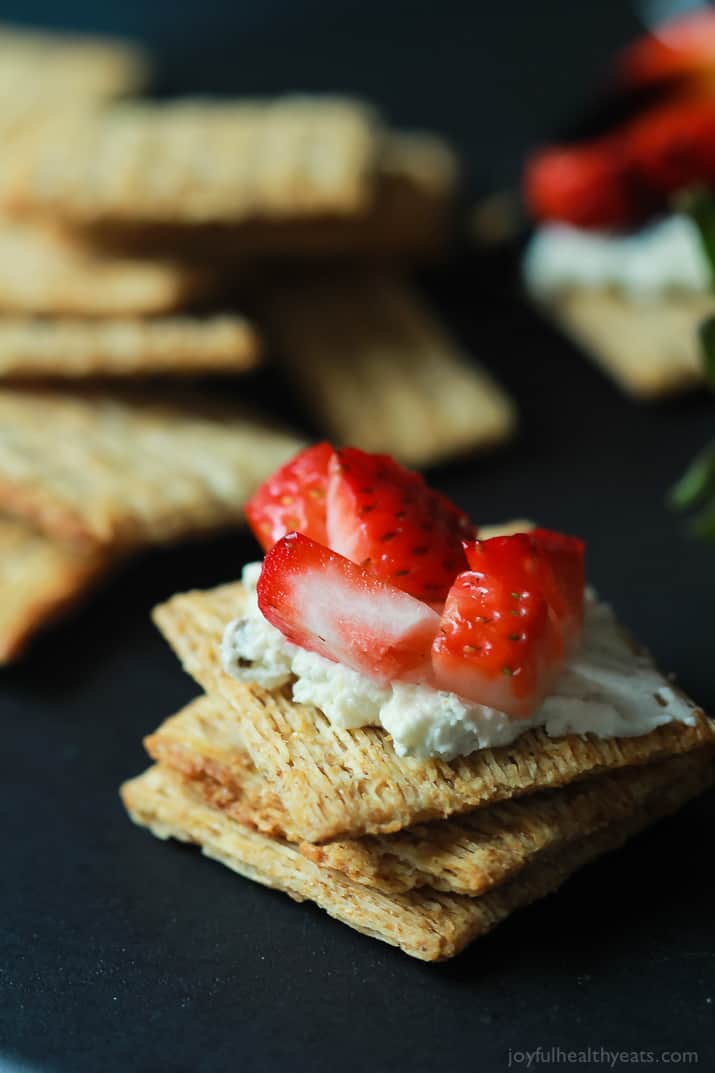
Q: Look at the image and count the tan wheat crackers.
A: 12